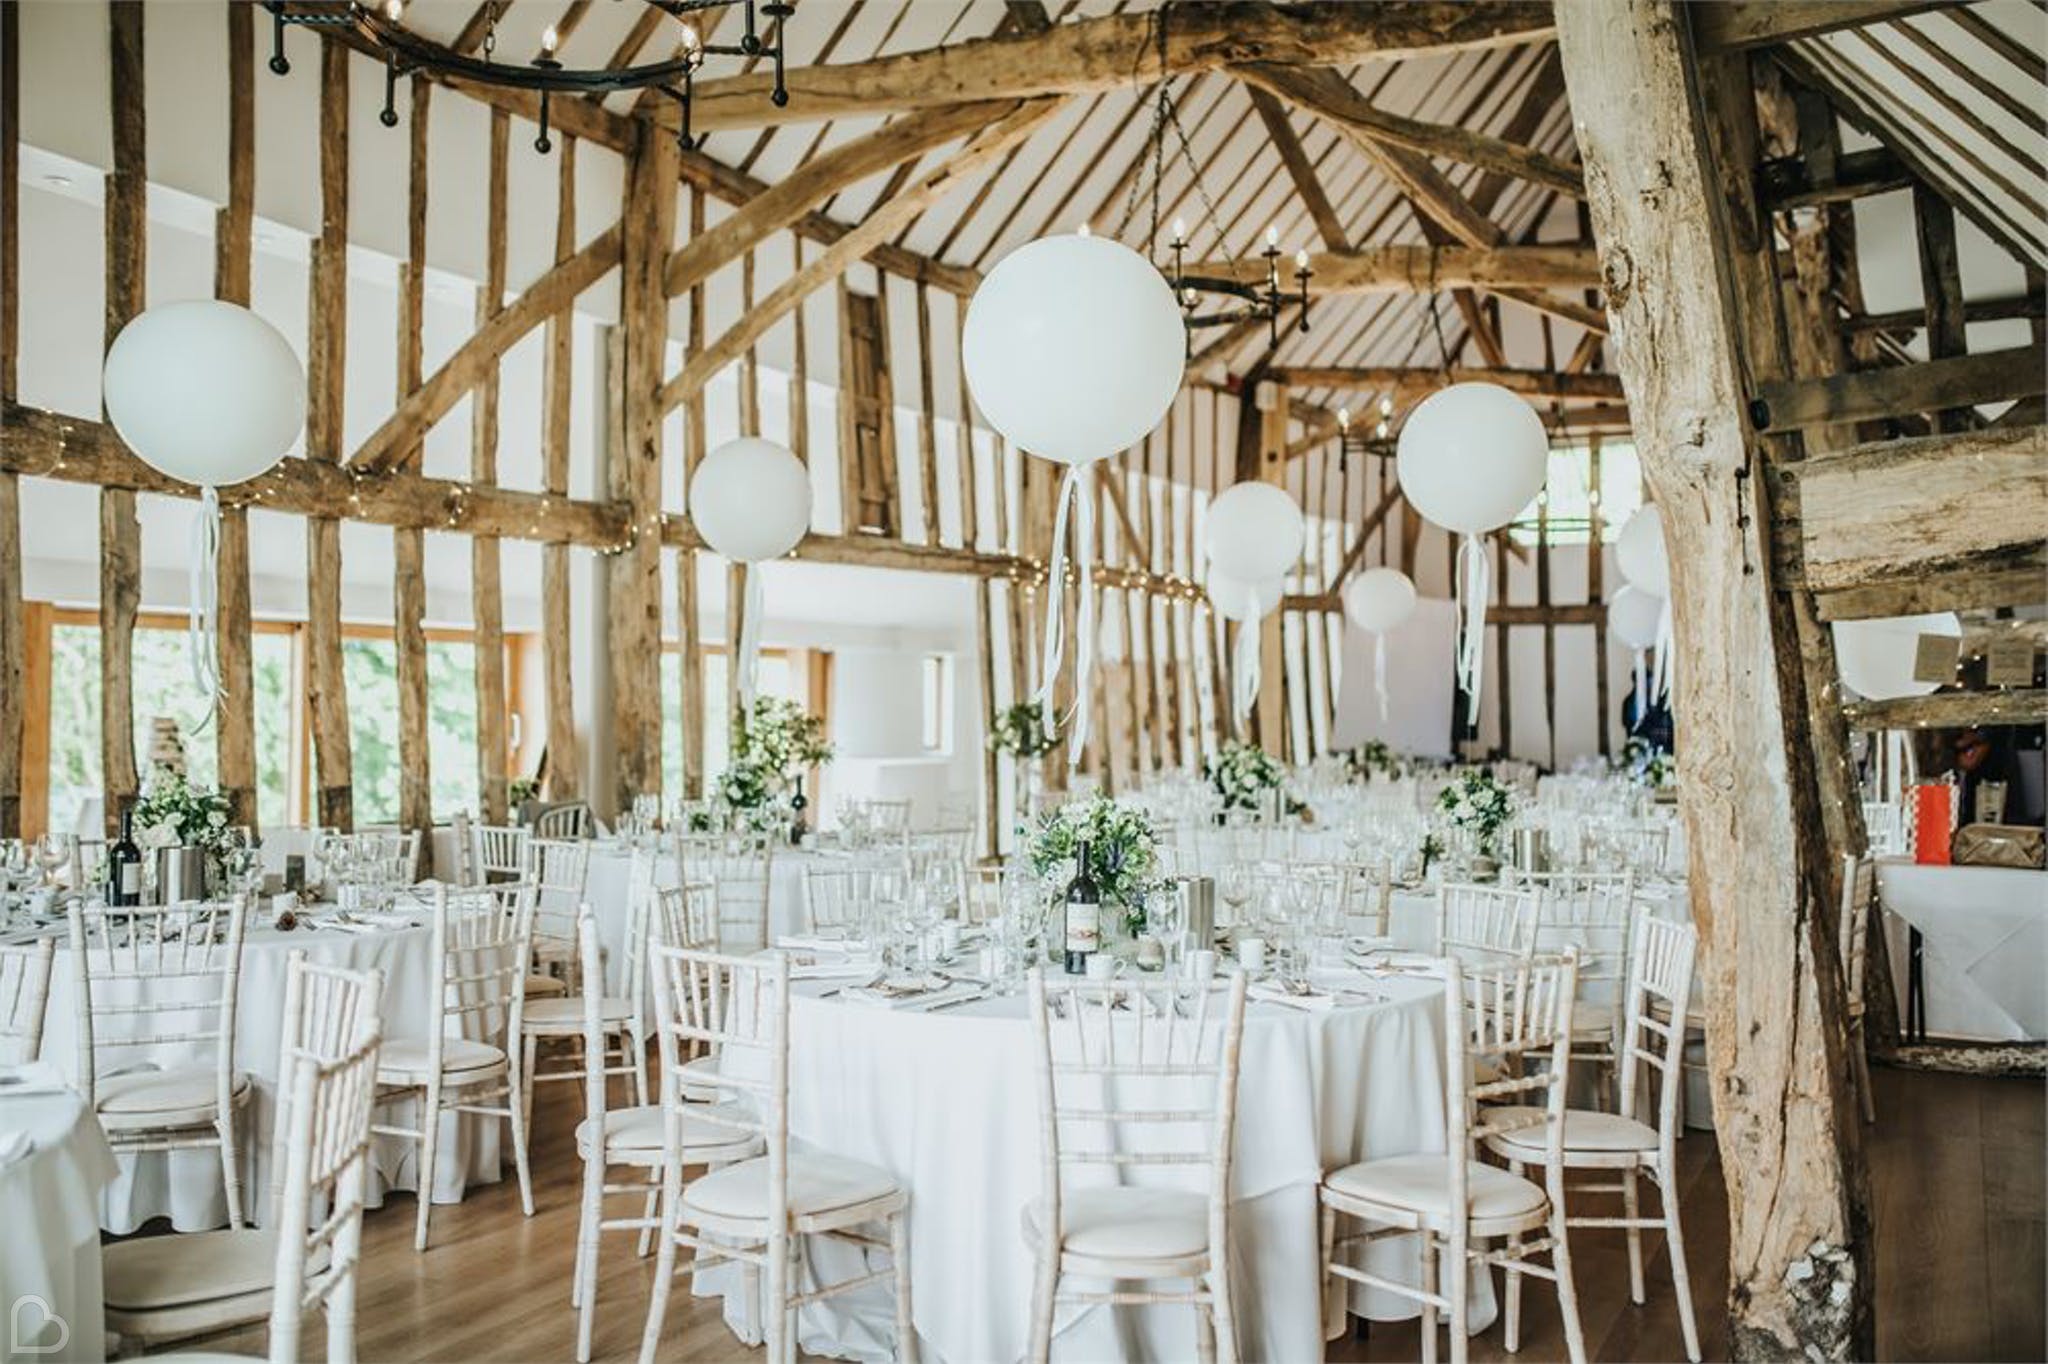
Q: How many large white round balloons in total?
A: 10